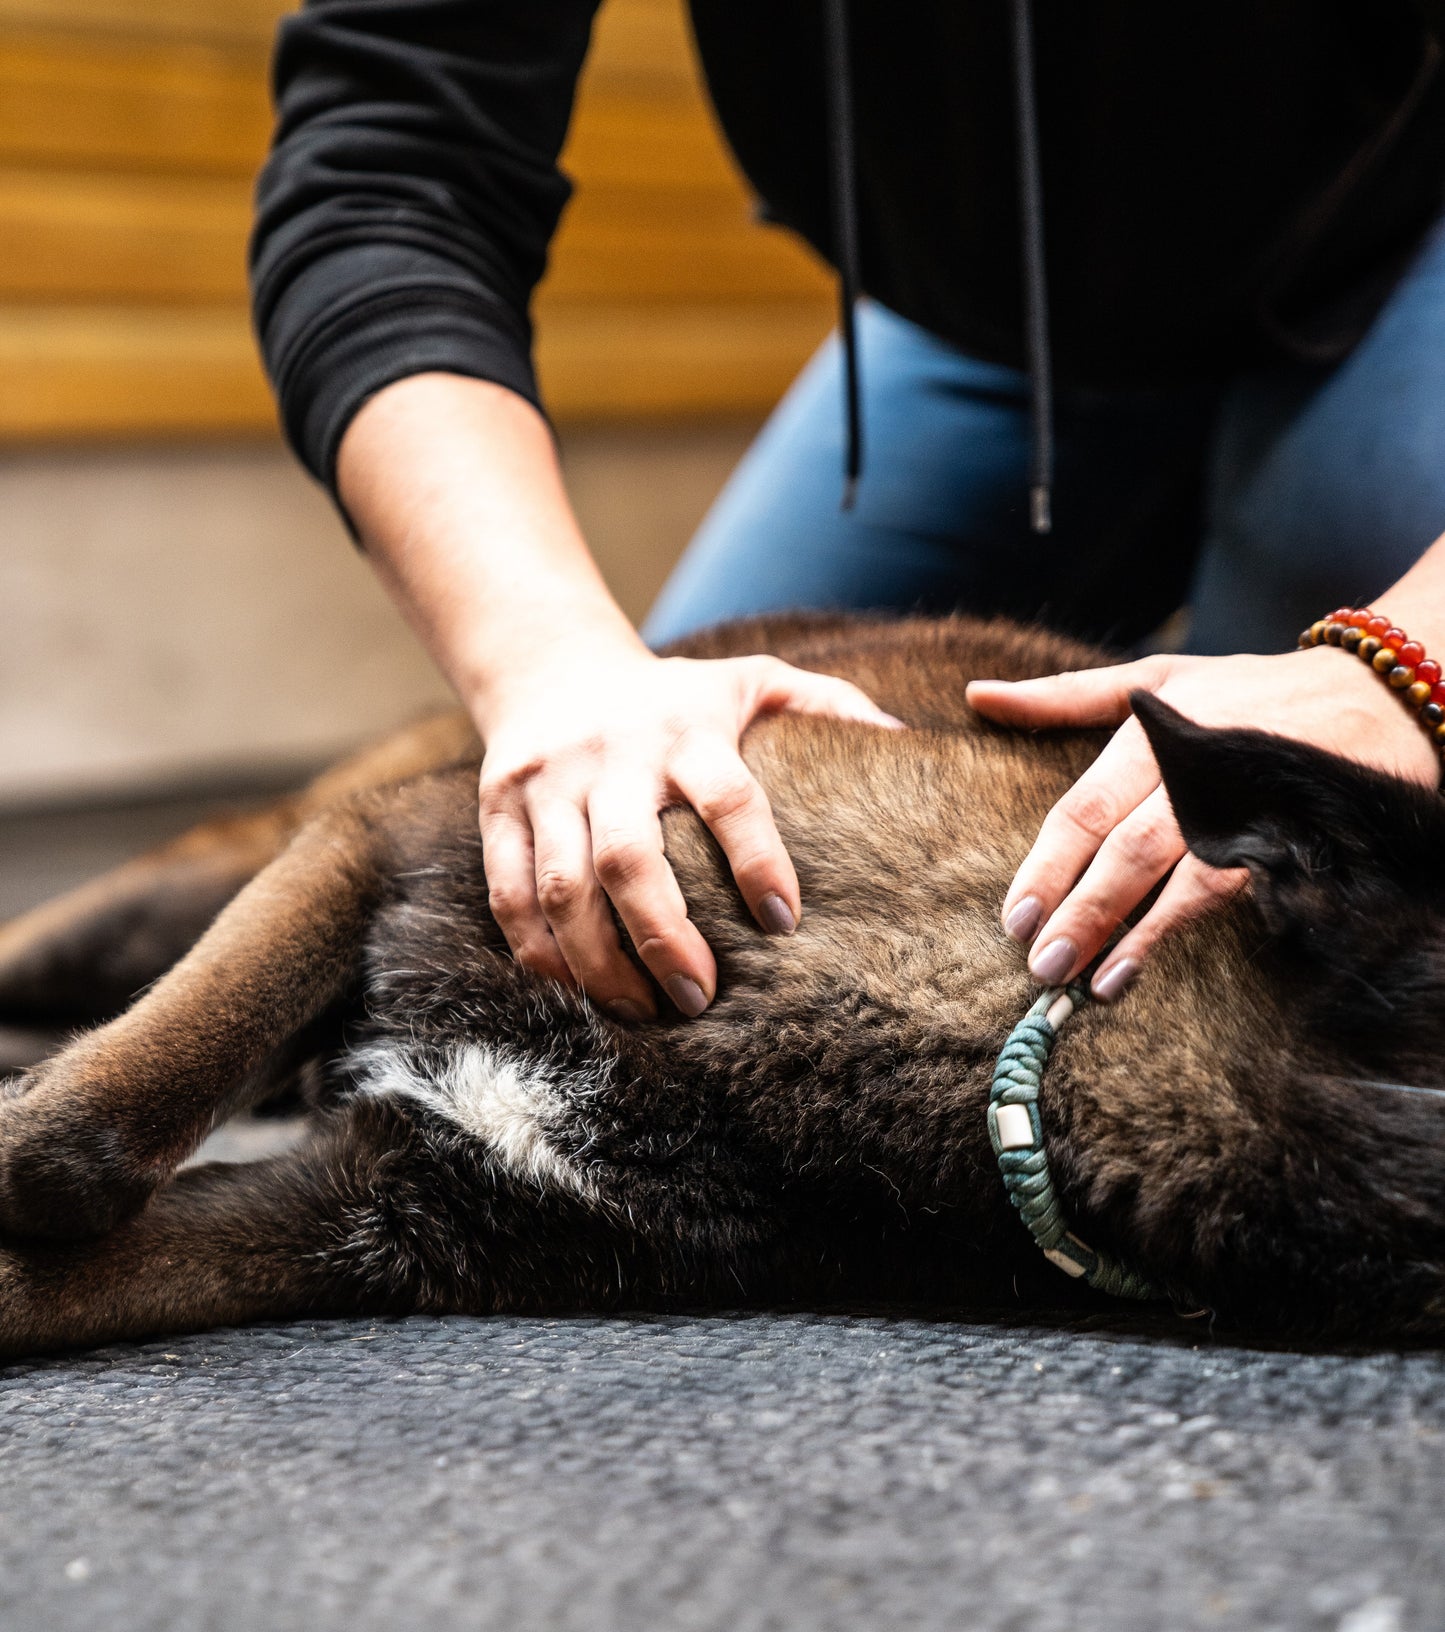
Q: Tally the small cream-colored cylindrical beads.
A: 3